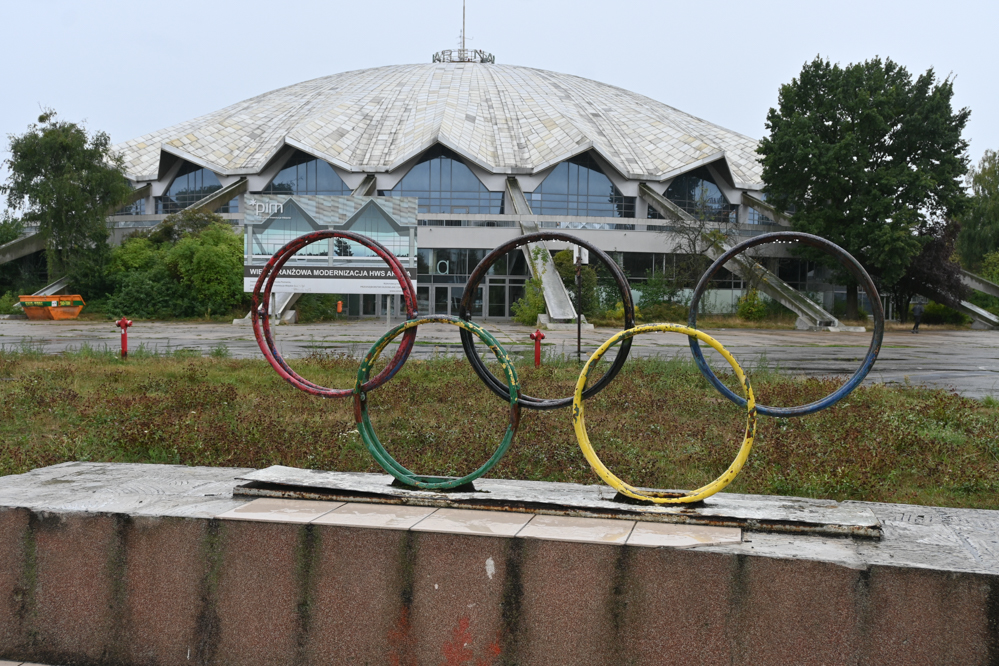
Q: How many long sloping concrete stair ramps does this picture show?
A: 7